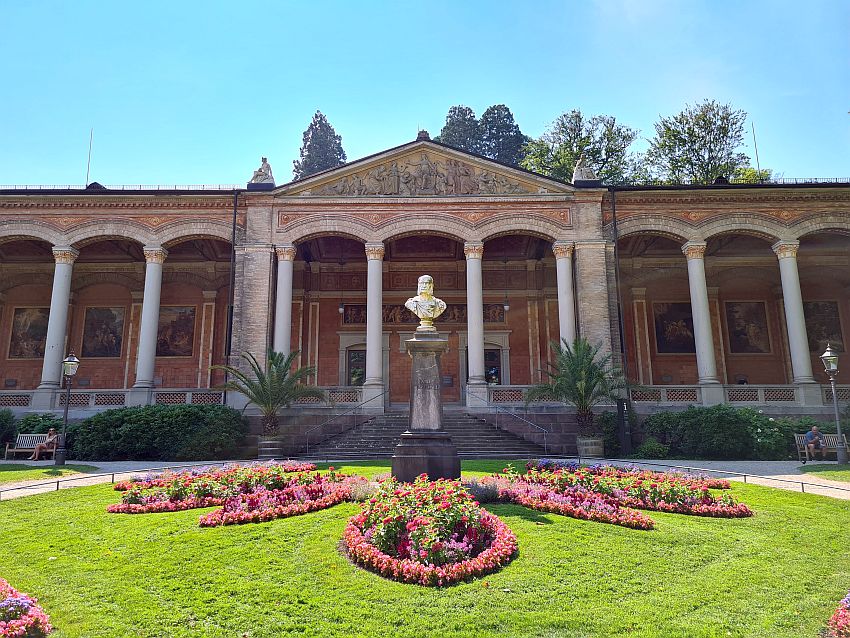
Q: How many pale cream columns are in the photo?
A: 8